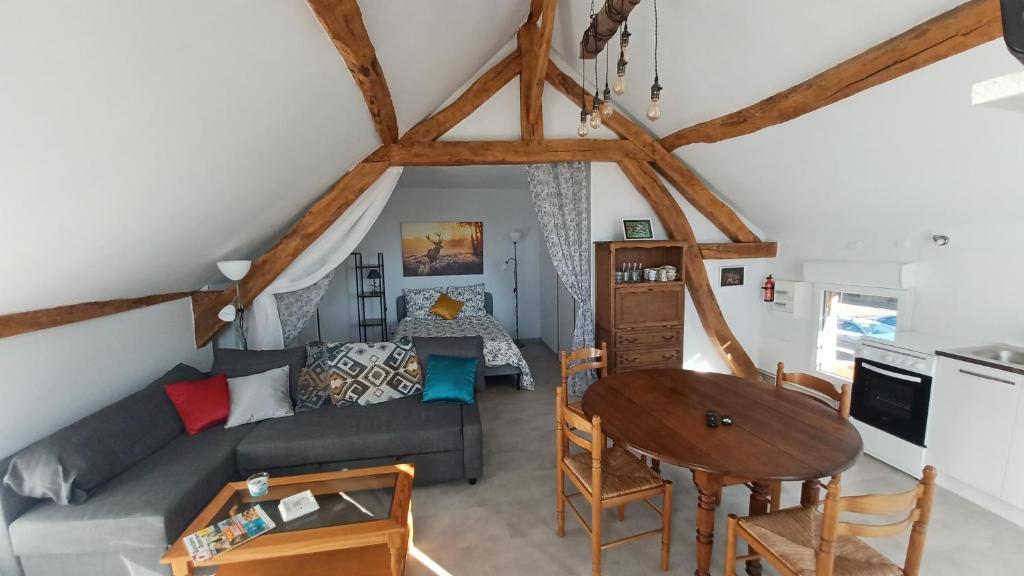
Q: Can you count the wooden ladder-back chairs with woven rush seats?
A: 4